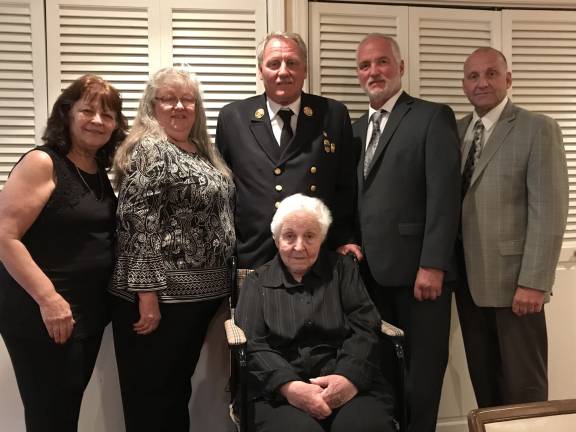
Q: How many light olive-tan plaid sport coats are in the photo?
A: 1